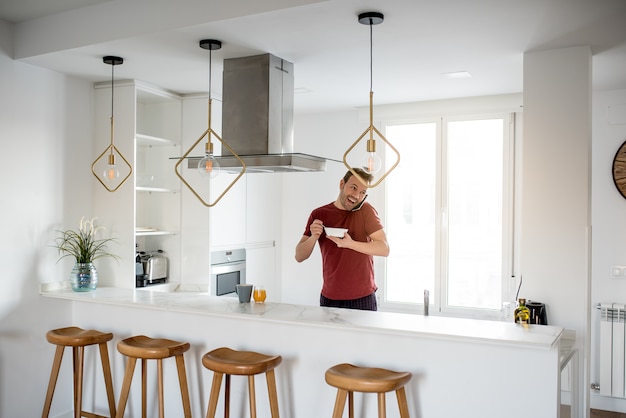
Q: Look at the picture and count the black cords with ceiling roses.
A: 3